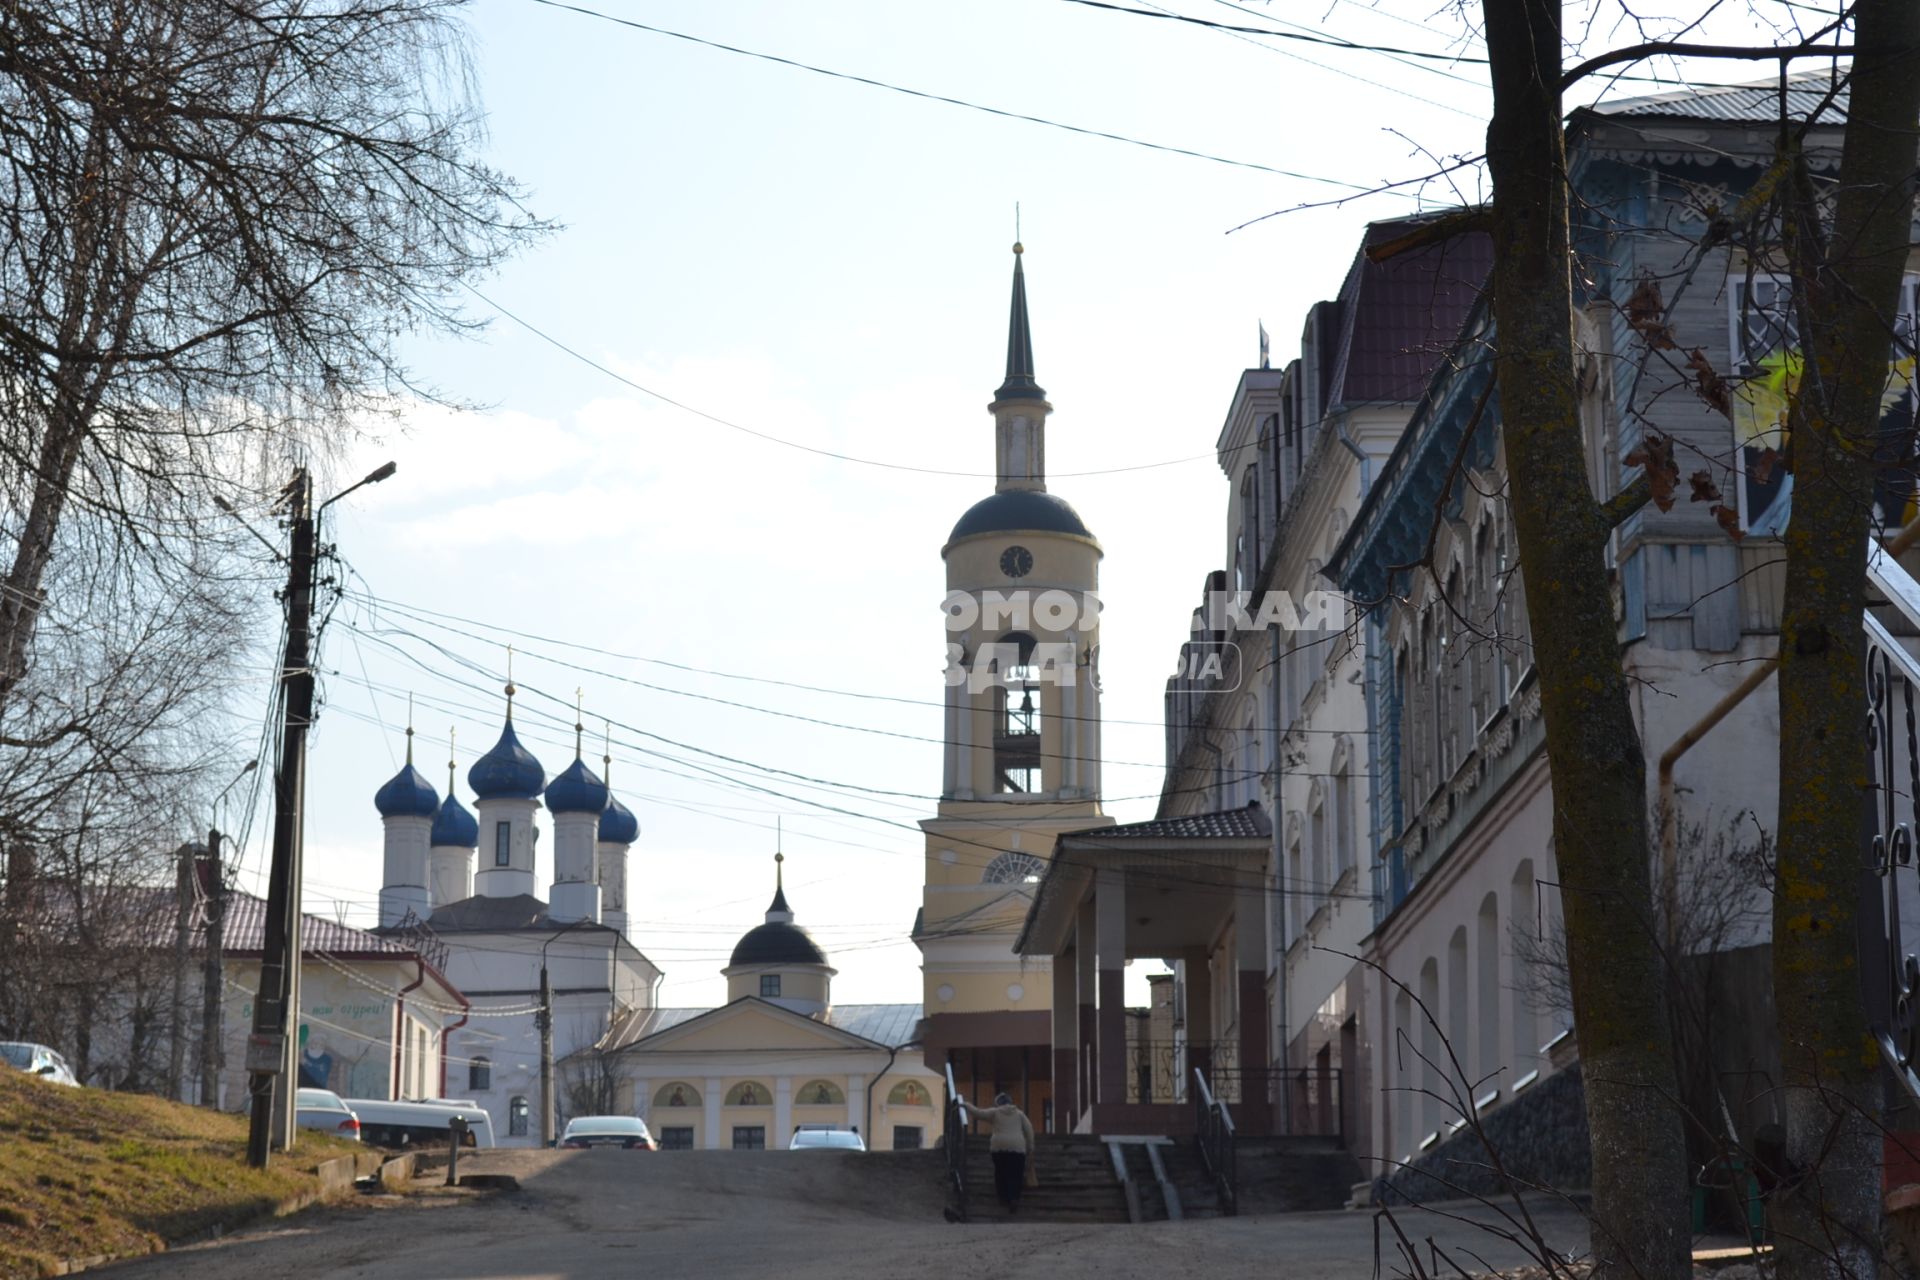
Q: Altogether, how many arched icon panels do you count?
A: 4